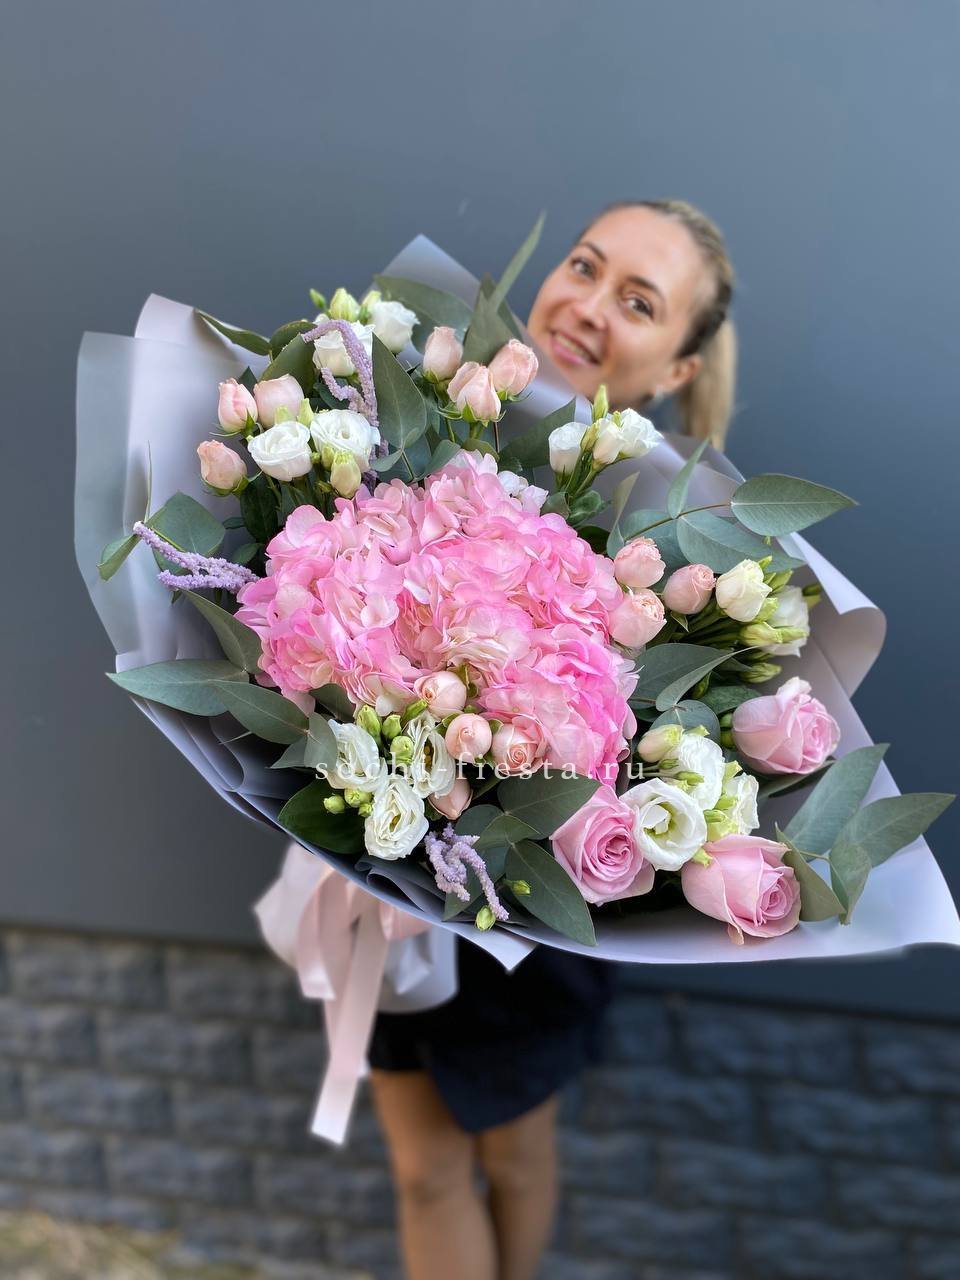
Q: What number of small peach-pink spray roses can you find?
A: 13